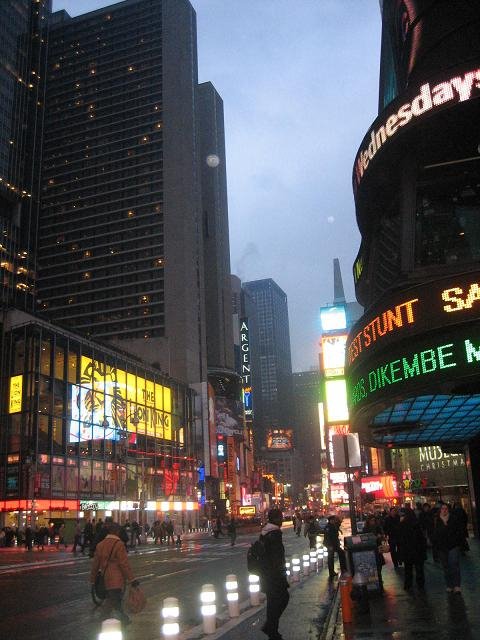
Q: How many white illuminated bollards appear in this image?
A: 11